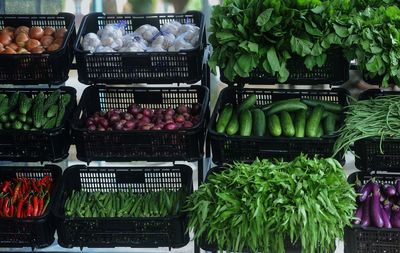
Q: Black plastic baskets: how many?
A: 12